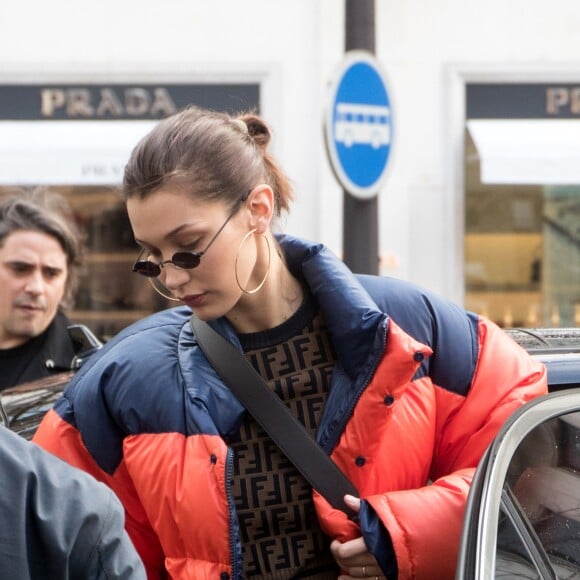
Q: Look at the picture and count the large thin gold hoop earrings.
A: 2